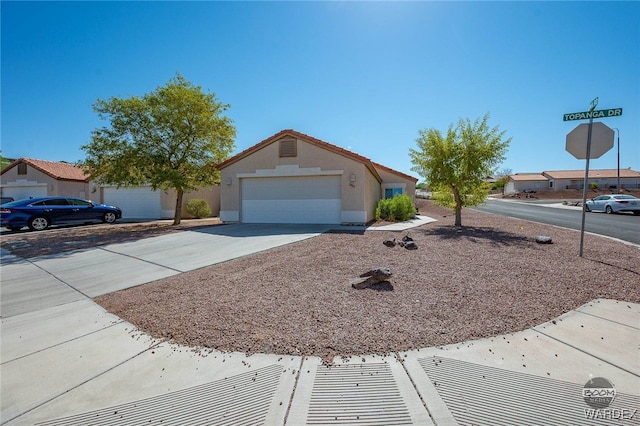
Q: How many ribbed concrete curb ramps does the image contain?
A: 3